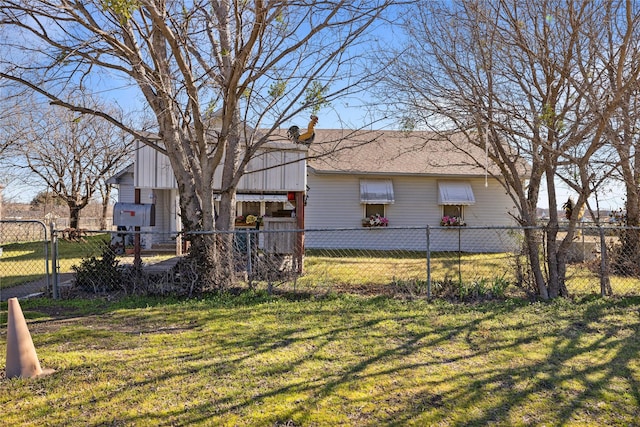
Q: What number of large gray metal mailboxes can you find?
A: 1